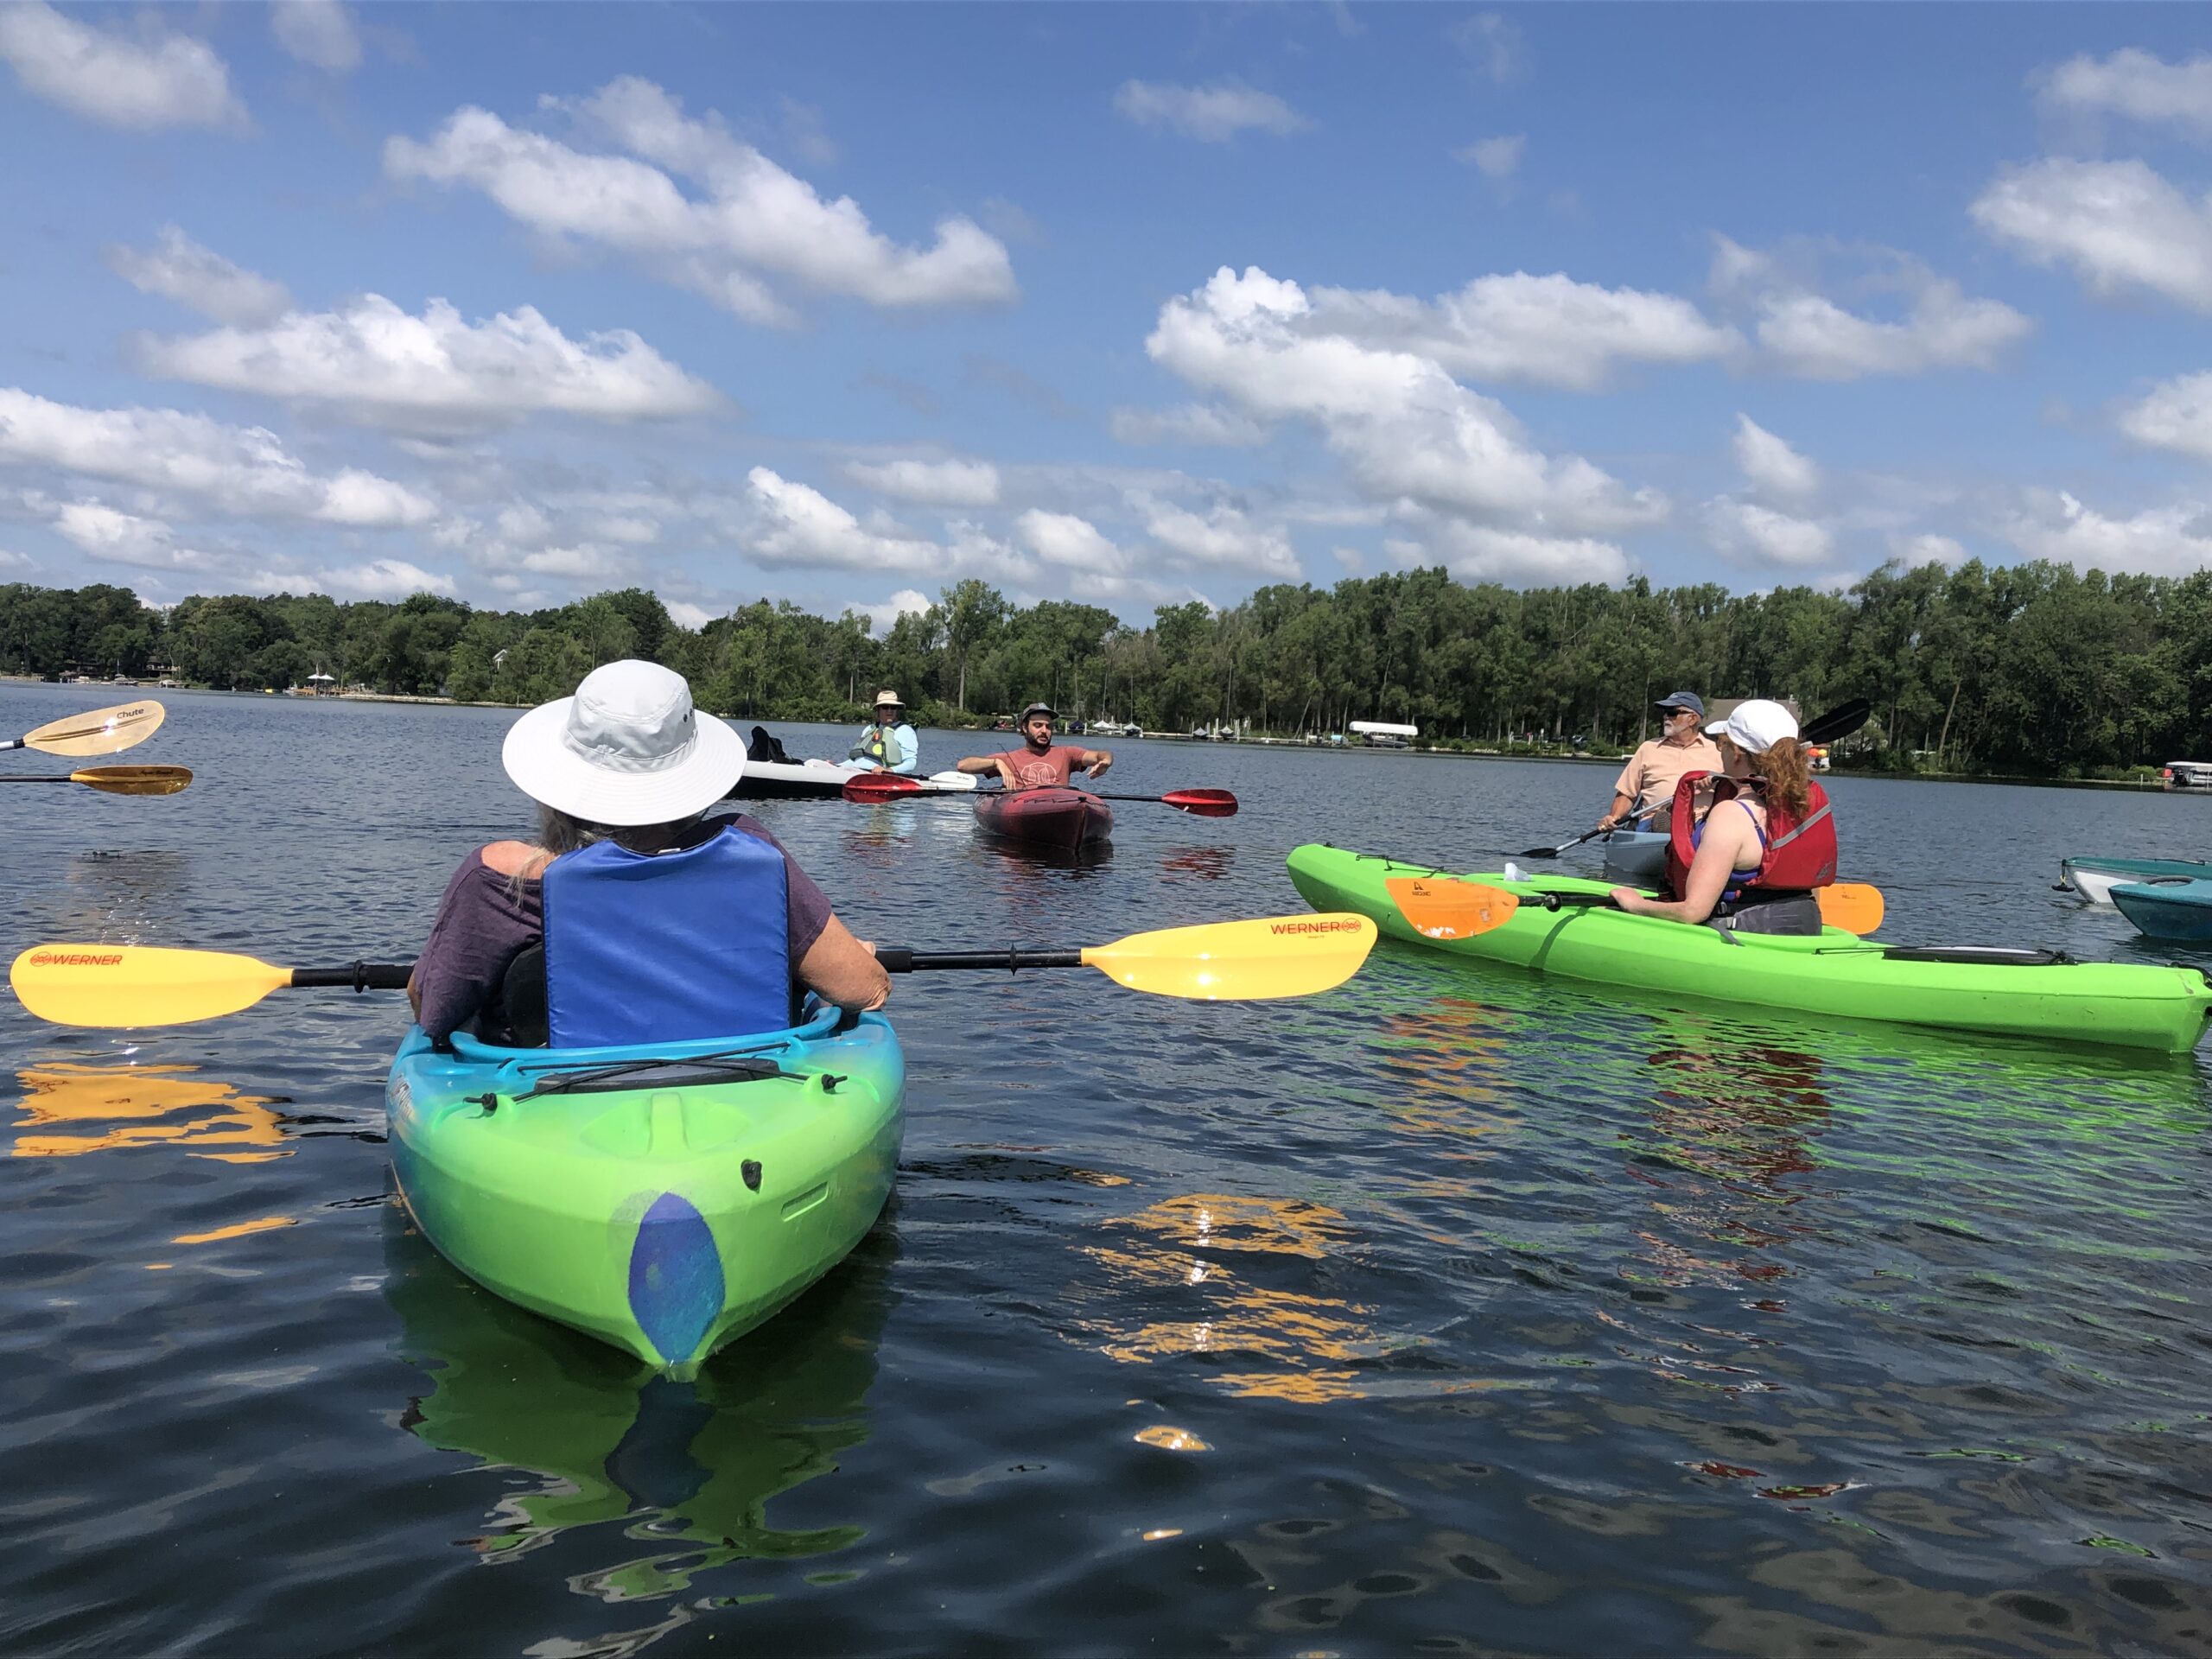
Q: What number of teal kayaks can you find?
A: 2